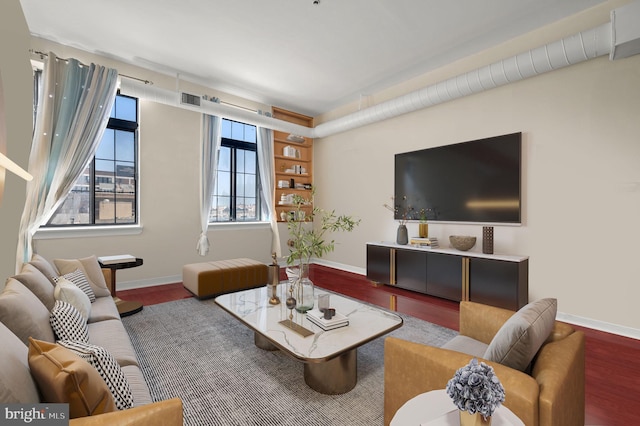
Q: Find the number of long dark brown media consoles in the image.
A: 1